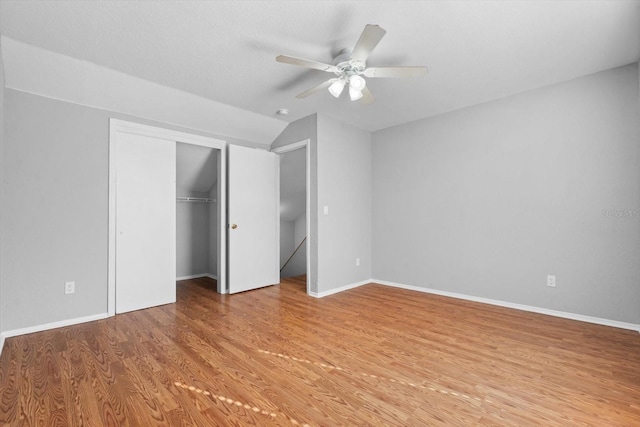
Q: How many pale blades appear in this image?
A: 5